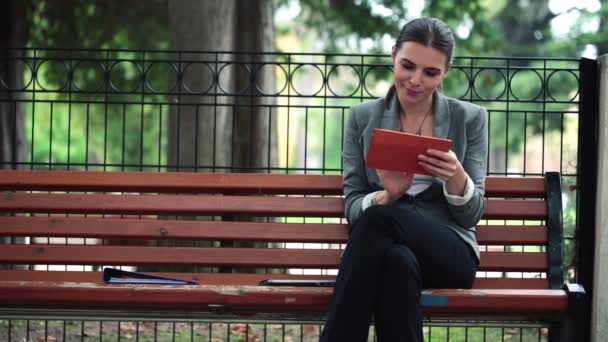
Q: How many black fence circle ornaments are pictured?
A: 15